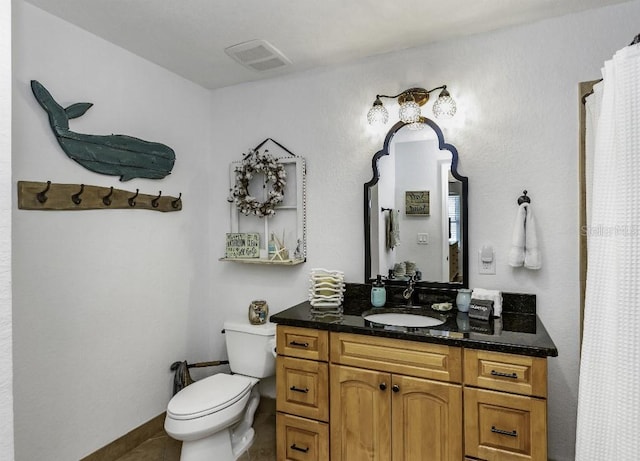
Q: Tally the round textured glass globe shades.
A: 3